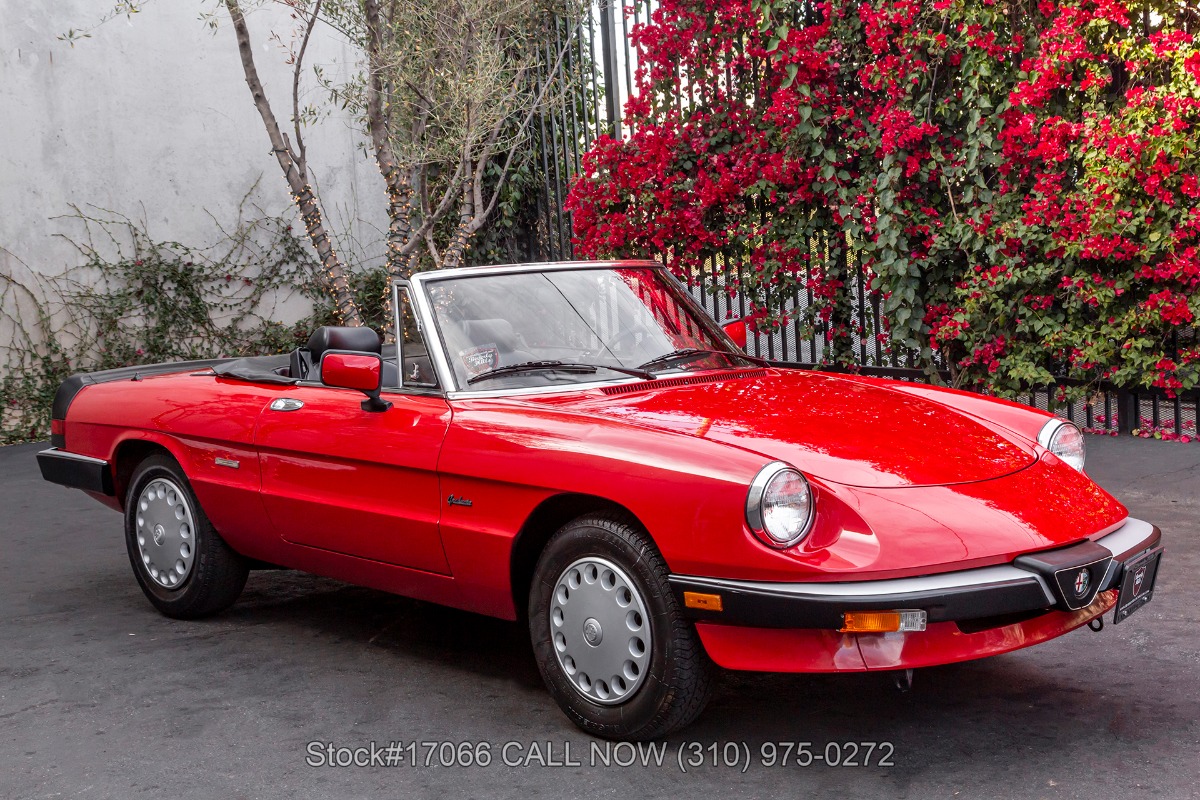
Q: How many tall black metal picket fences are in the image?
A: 1